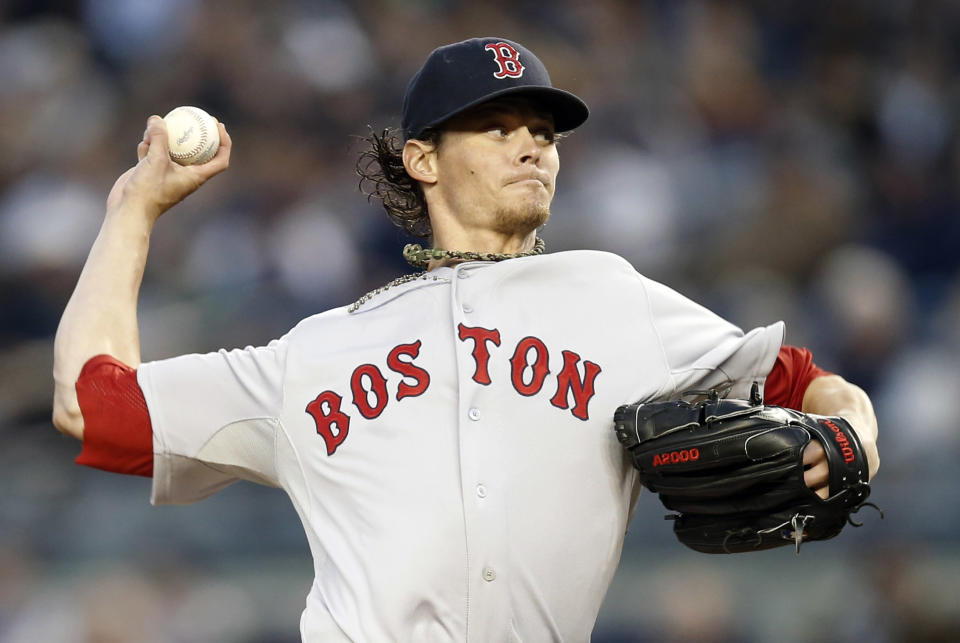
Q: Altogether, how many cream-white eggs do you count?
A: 0